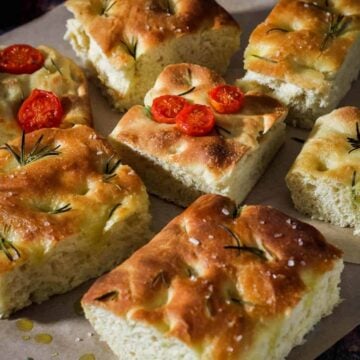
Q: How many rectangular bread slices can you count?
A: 7